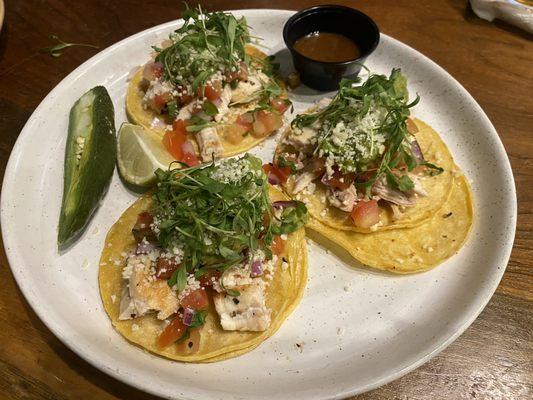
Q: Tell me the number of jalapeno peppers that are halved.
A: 1